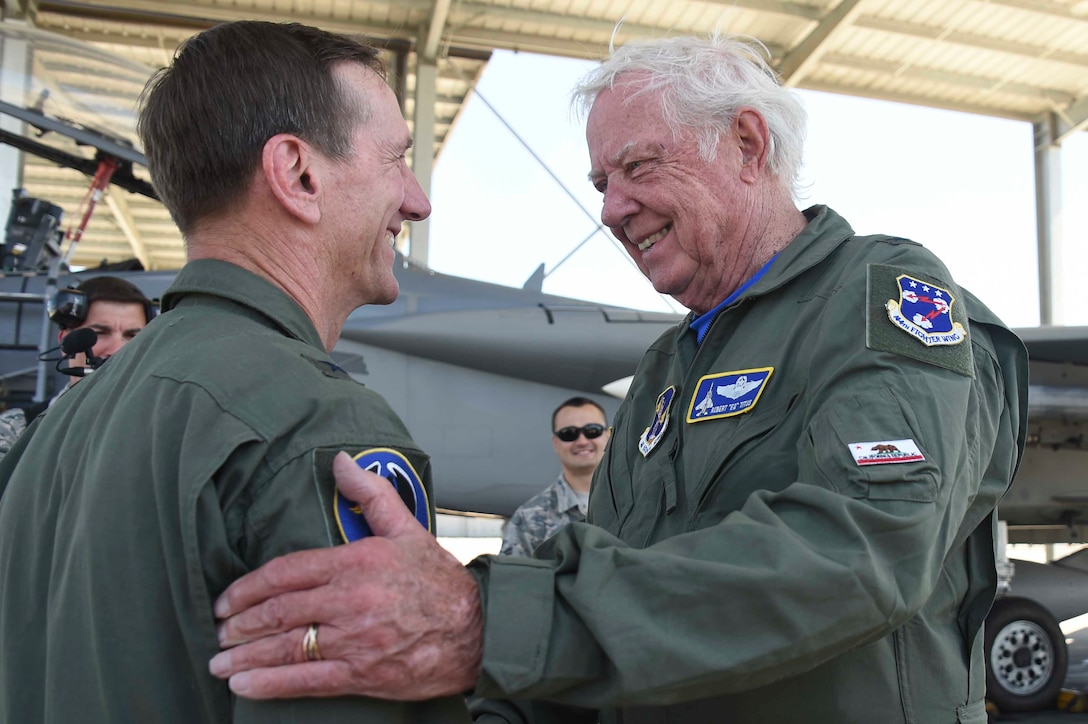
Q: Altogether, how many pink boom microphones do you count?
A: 0